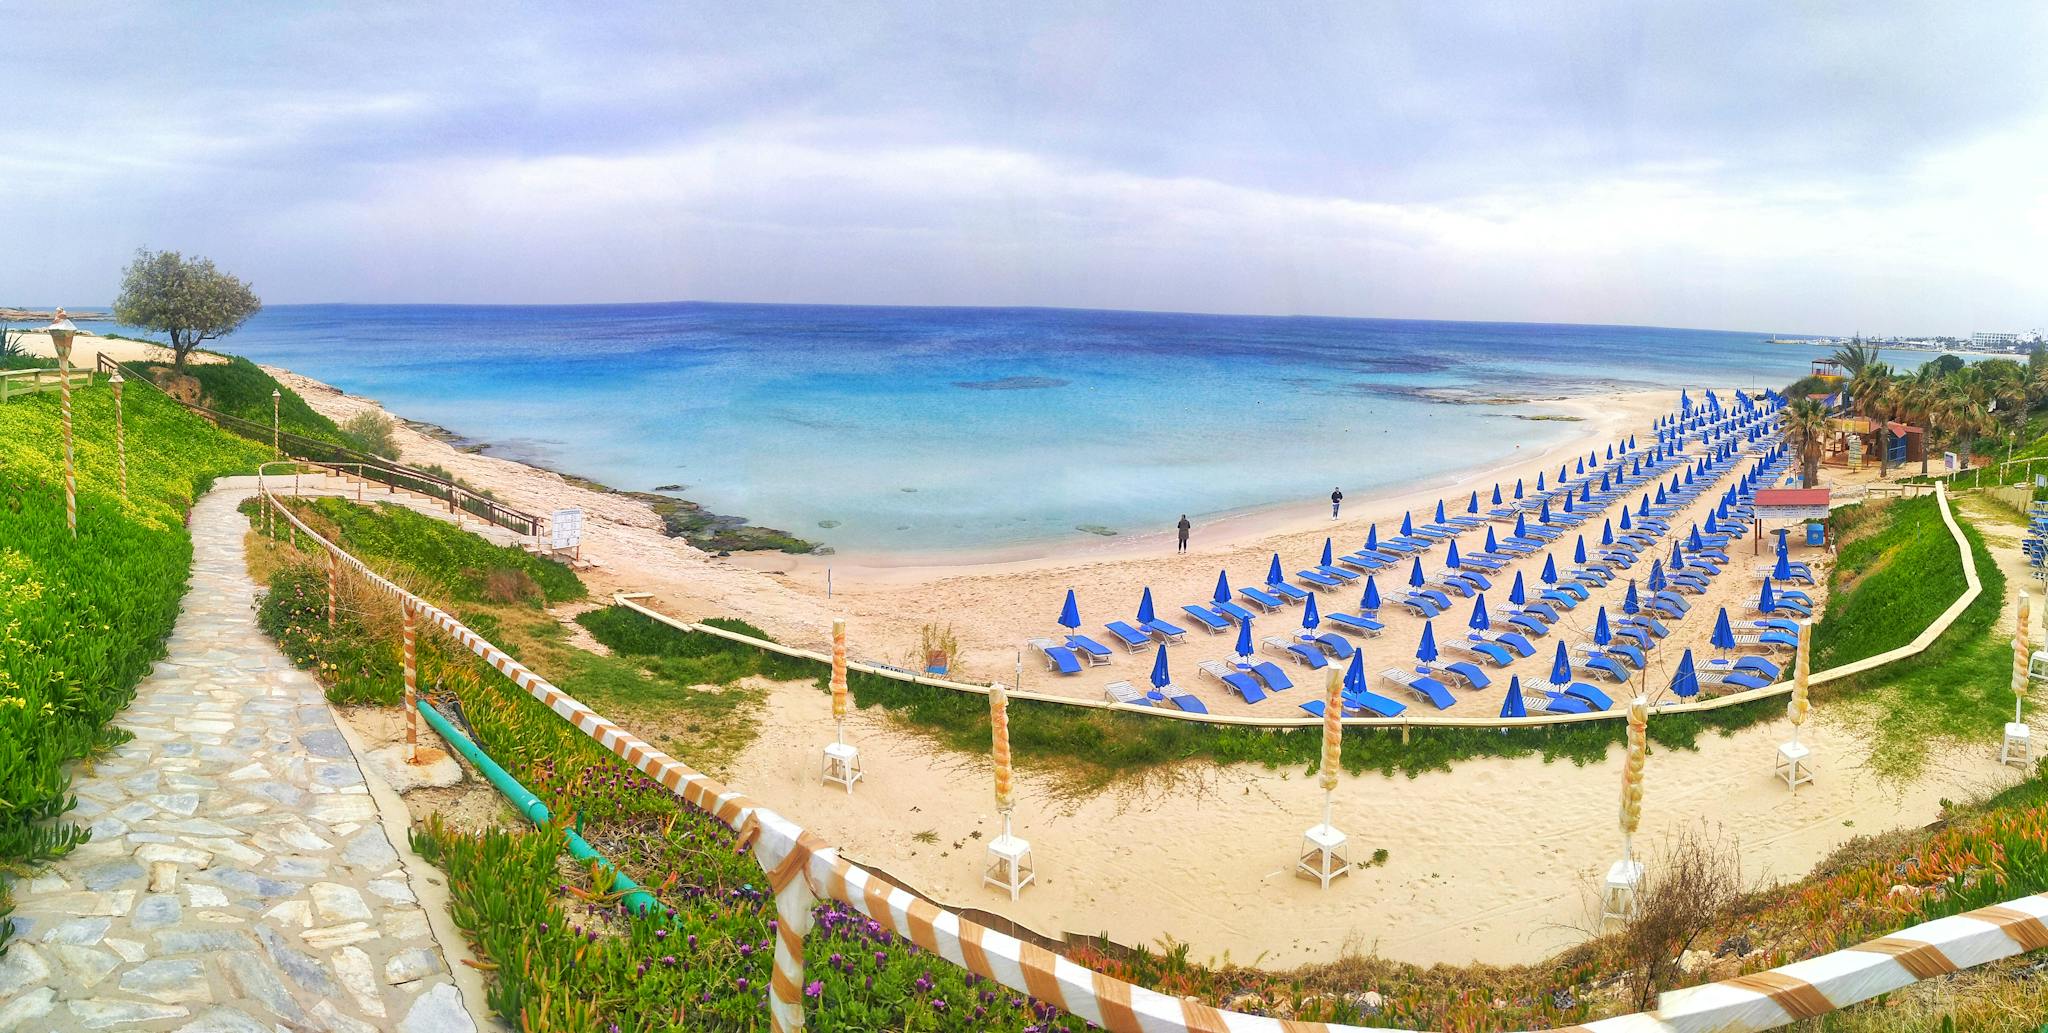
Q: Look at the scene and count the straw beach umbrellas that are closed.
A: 6